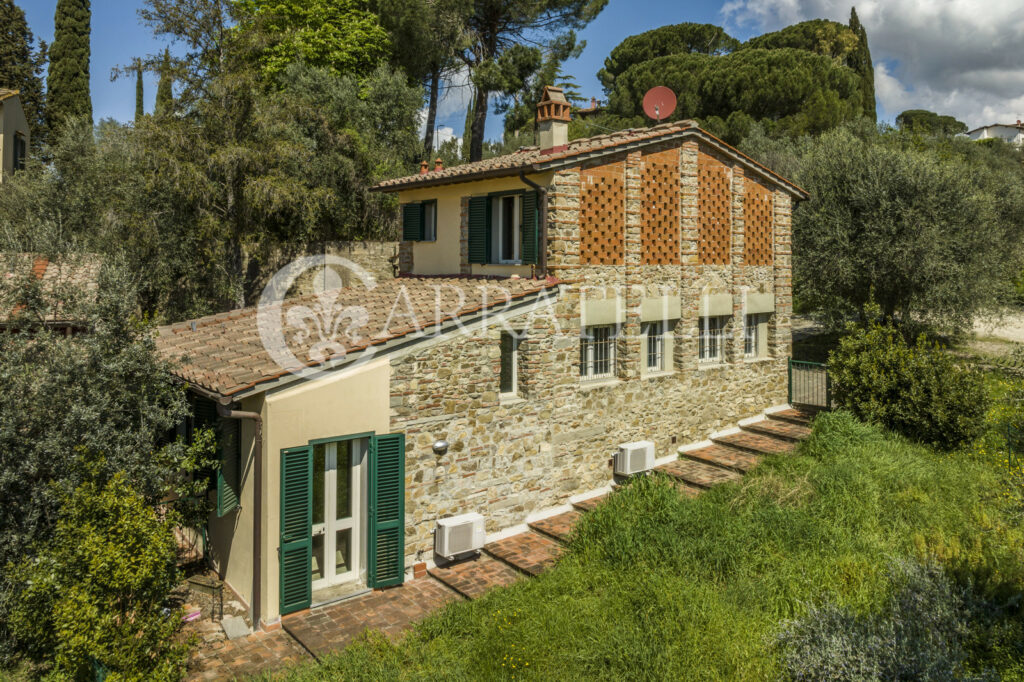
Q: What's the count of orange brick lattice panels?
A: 4